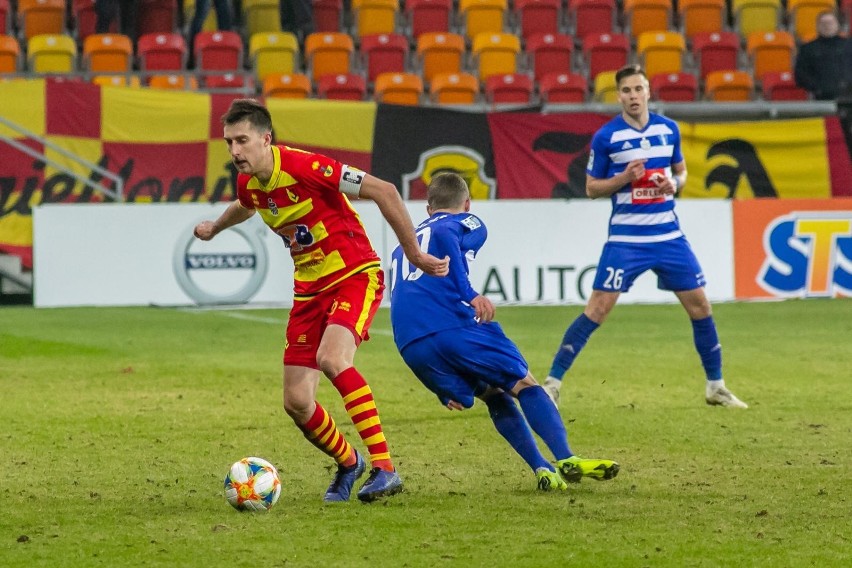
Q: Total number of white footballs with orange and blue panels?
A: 1